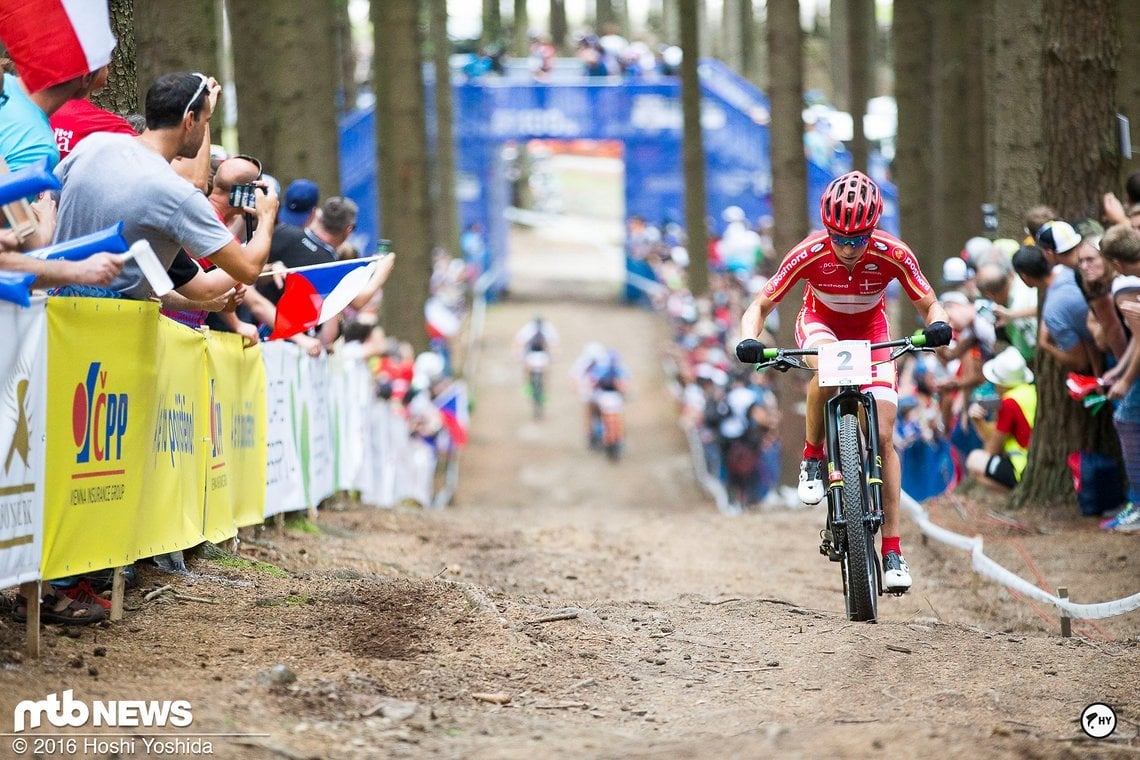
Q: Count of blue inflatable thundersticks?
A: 3